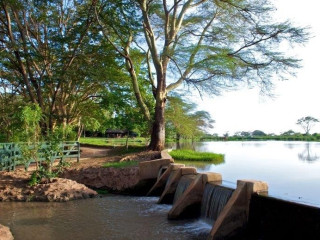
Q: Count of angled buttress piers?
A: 4